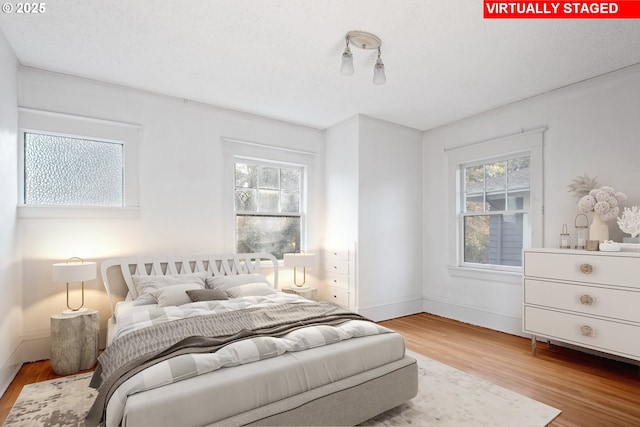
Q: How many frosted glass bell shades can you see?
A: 2